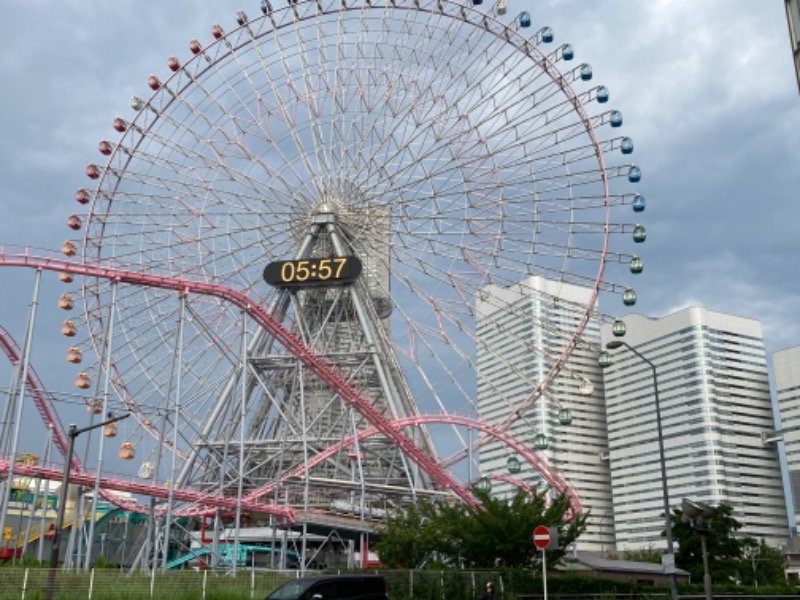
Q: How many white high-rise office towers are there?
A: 3